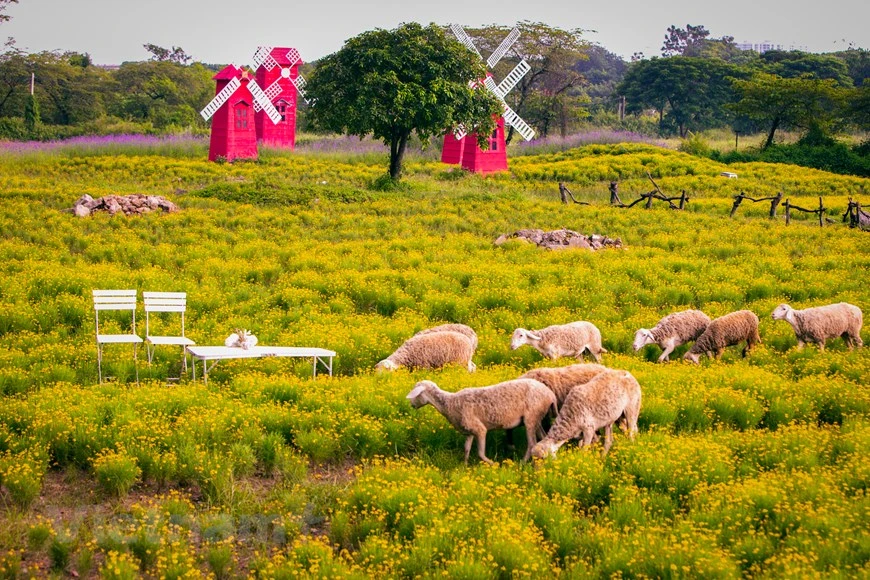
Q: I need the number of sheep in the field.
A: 9